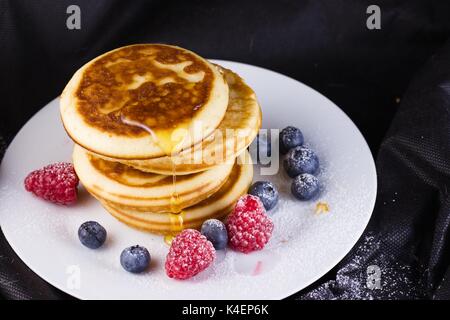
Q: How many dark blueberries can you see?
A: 8